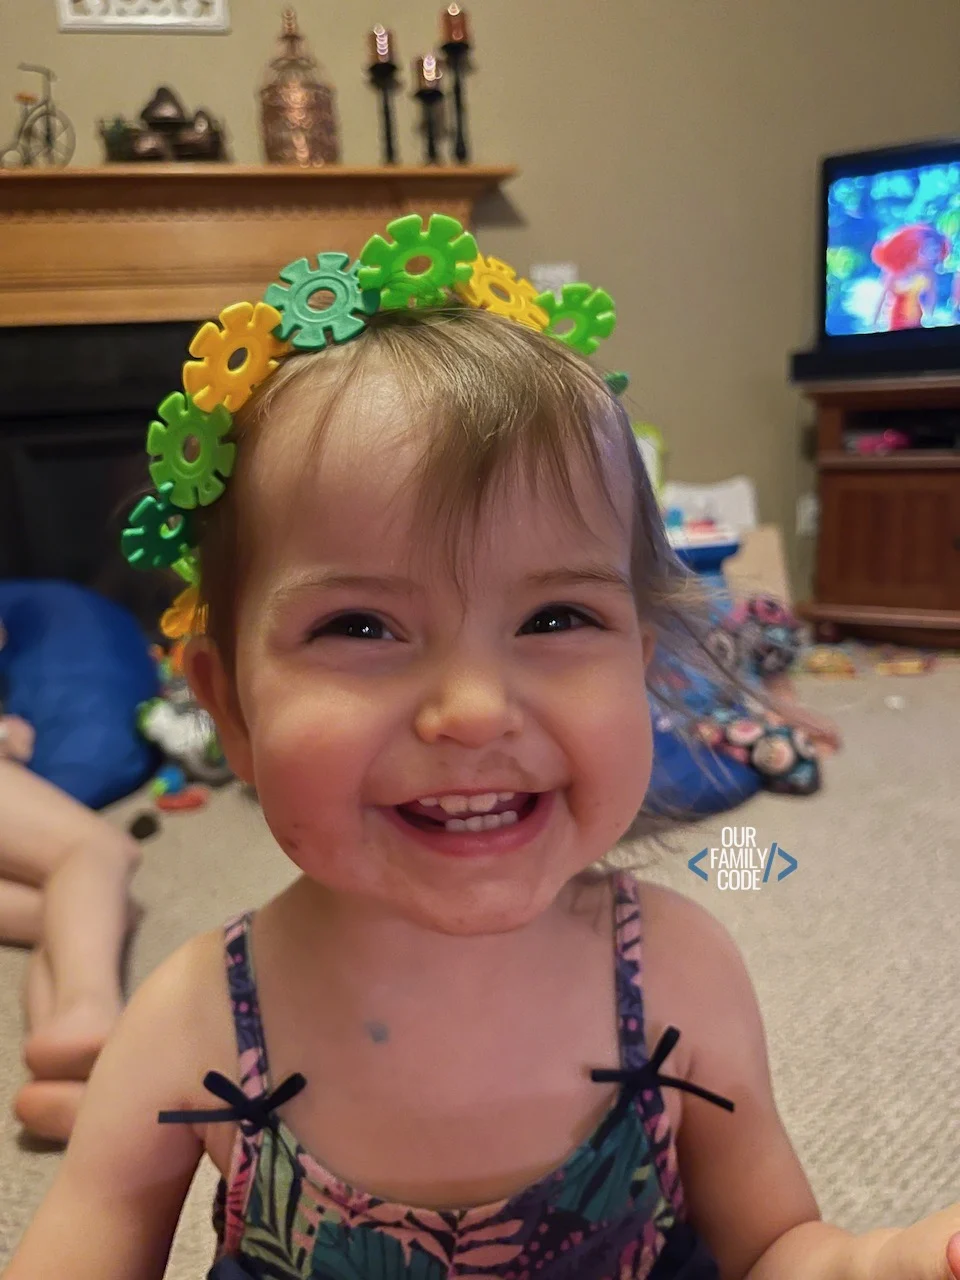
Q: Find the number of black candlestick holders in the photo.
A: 3